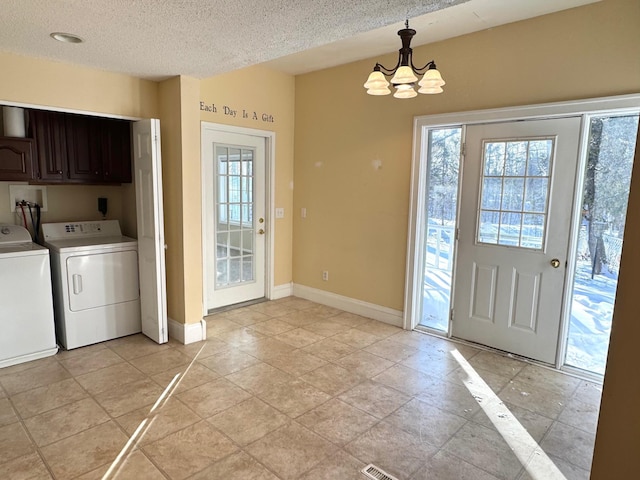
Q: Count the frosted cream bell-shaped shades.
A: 6